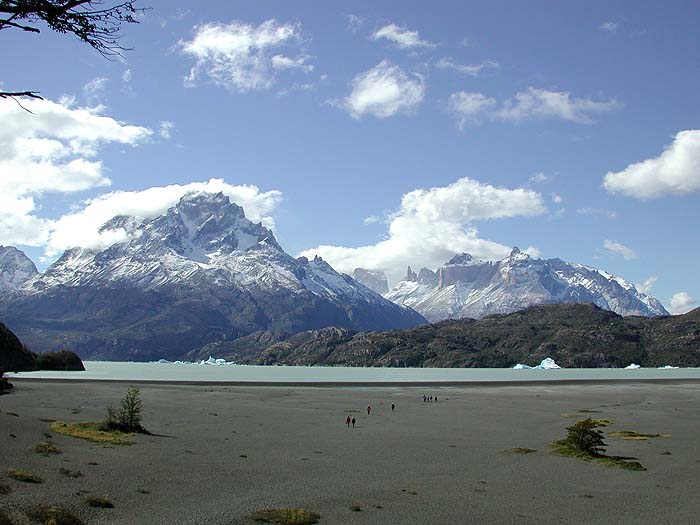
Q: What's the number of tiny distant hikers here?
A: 8